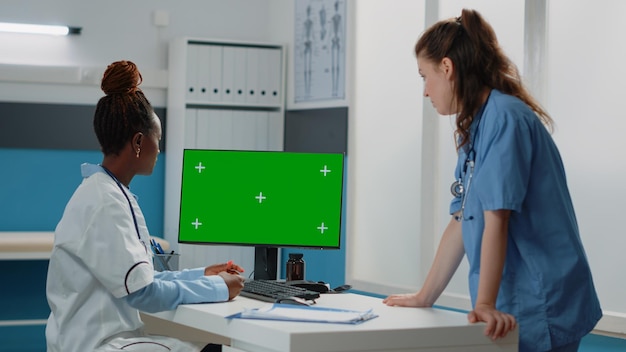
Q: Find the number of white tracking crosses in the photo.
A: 5